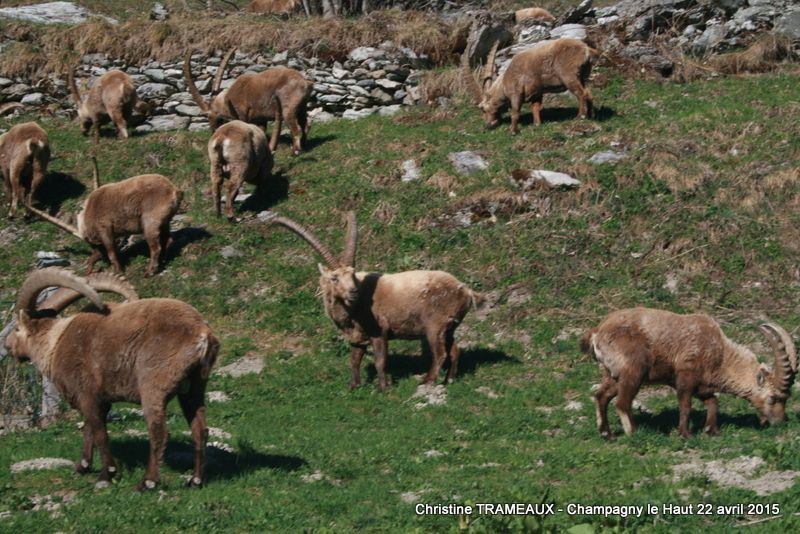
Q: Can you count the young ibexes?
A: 0